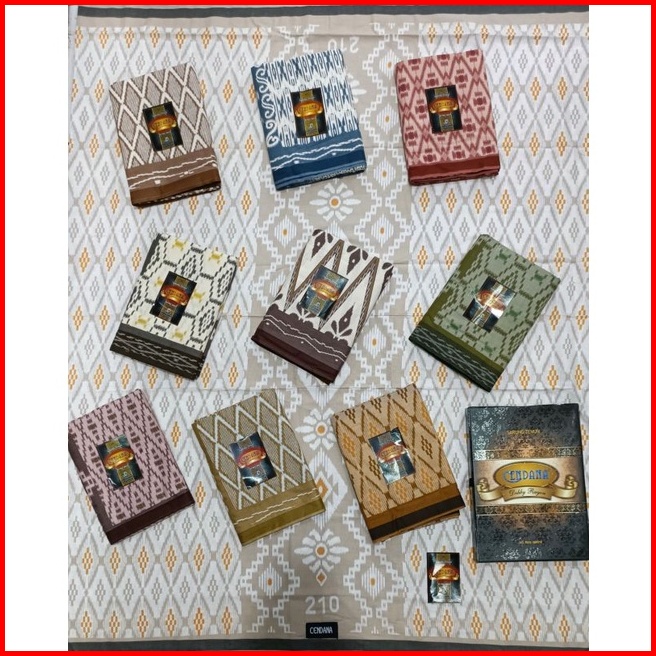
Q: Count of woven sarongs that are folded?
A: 9